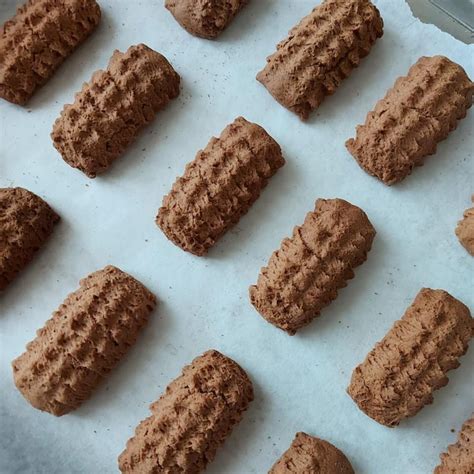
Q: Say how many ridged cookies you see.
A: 14